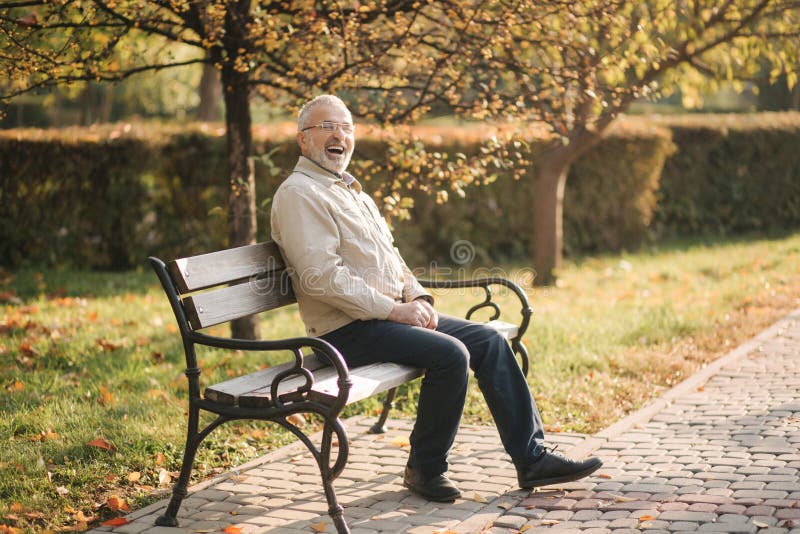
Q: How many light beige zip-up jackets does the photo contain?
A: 1